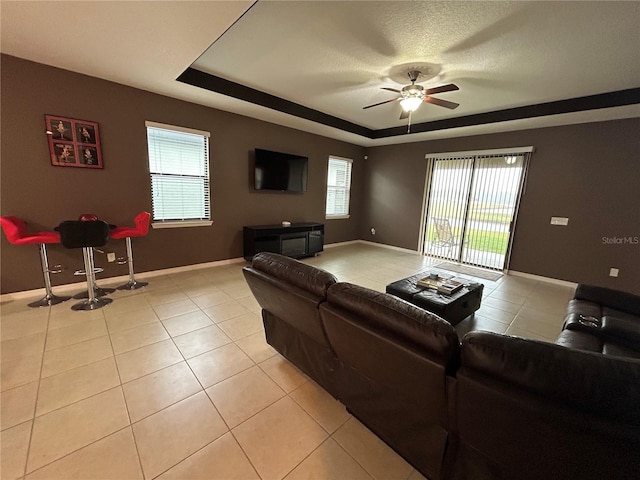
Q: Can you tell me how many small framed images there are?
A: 4